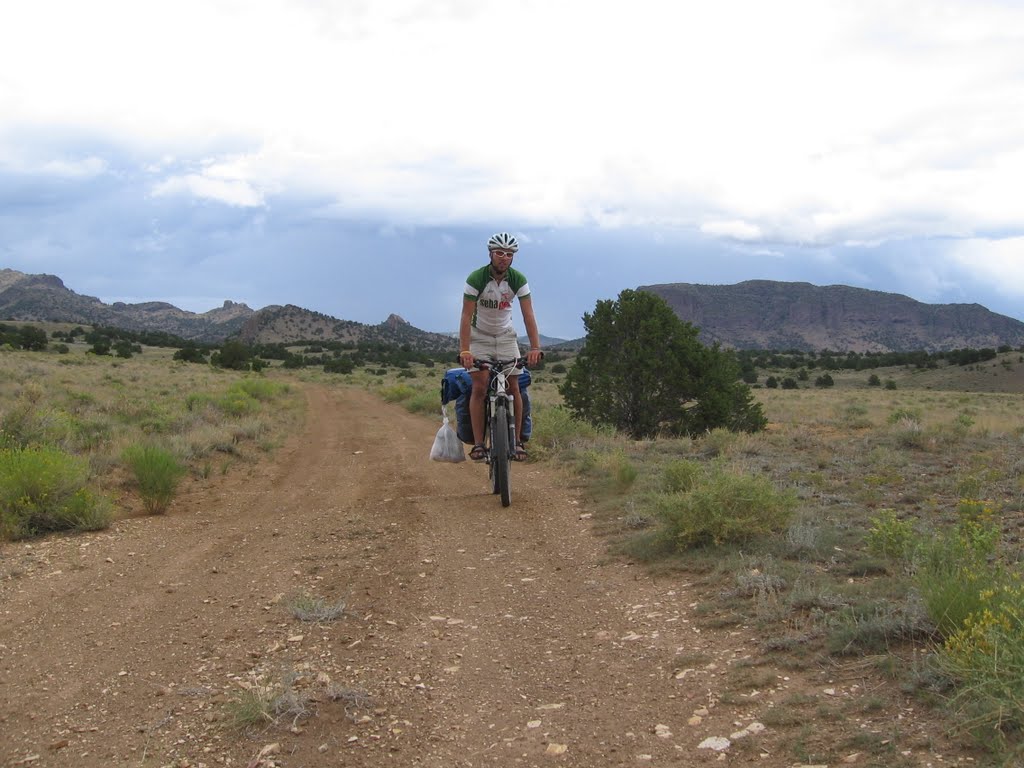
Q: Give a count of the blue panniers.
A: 2